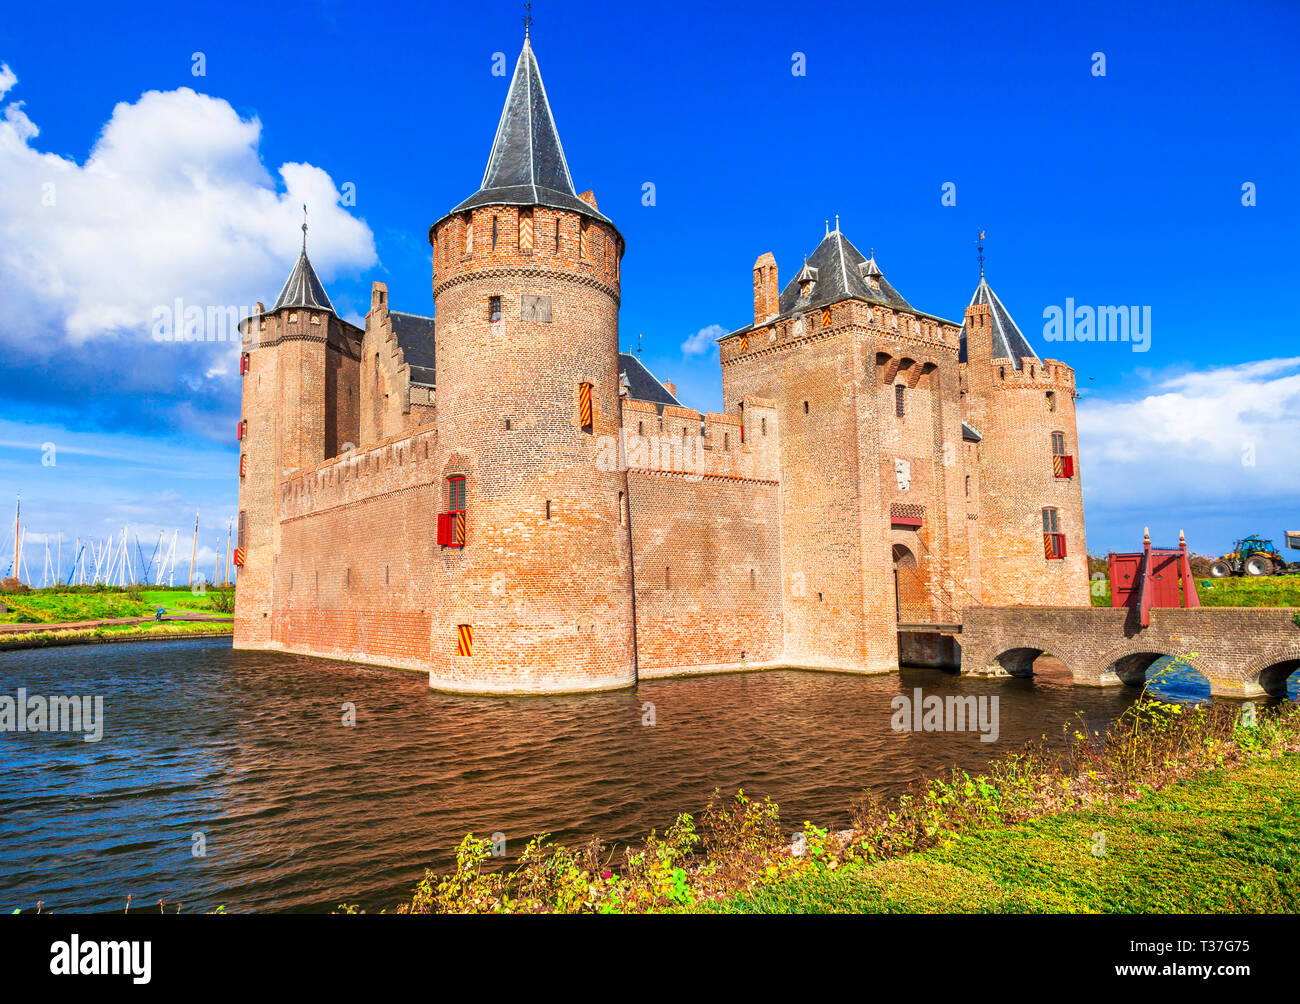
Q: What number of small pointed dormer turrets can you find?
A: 2